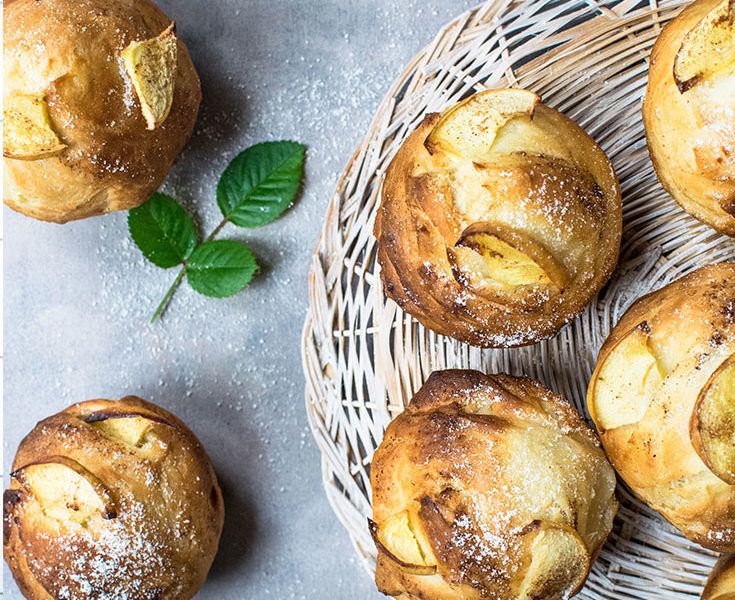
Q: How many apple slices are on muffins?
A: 11